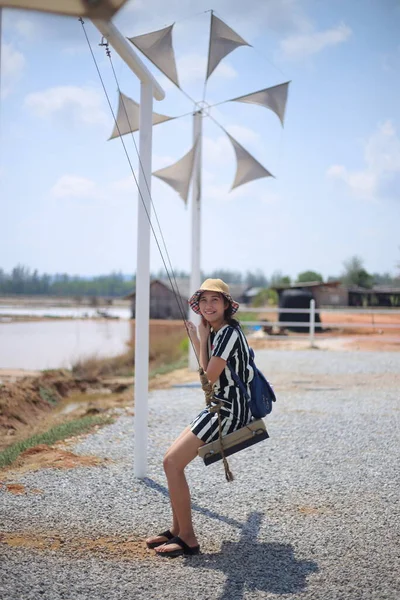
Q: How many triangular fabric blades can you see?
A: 6